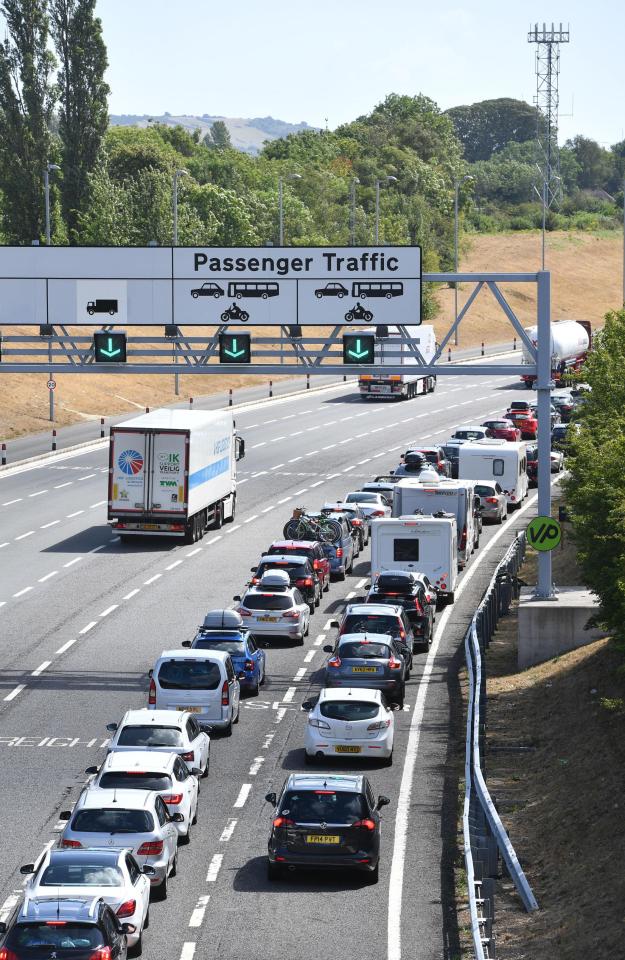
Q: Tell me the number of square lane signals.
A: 3